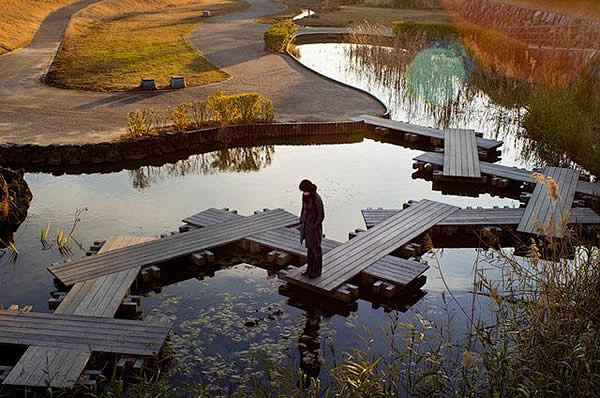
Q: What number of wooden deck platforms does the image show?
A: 10